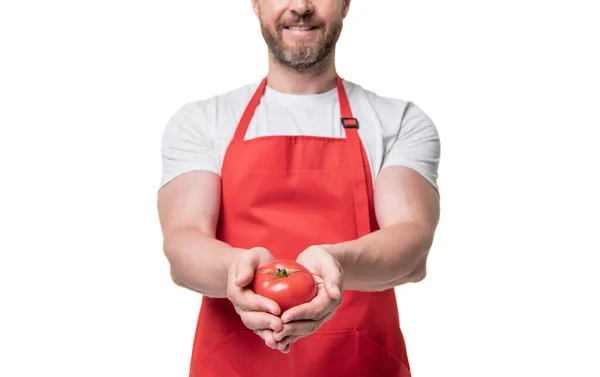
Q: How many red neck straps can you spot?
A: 2